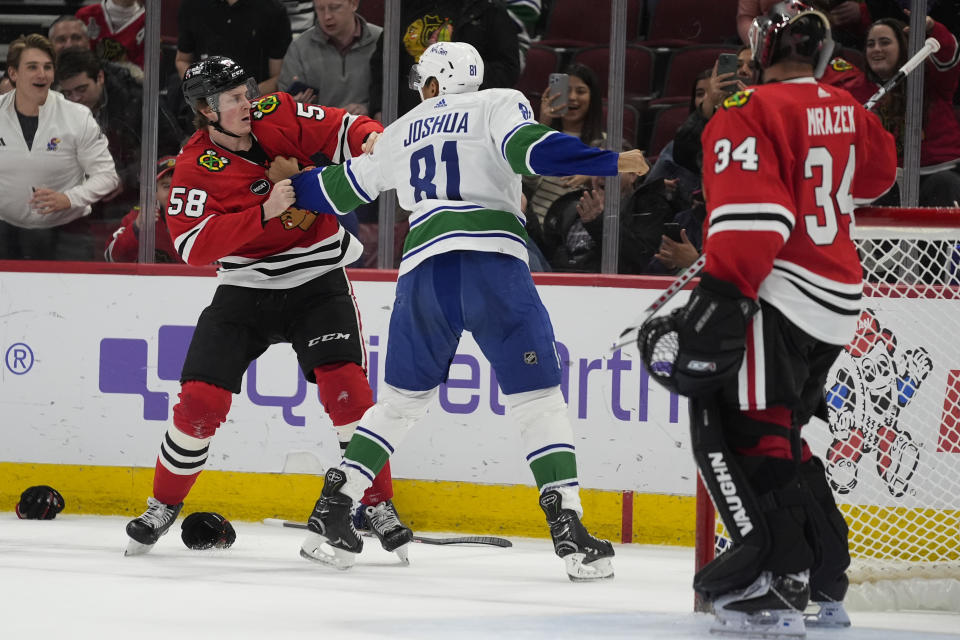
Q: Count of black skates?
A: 6